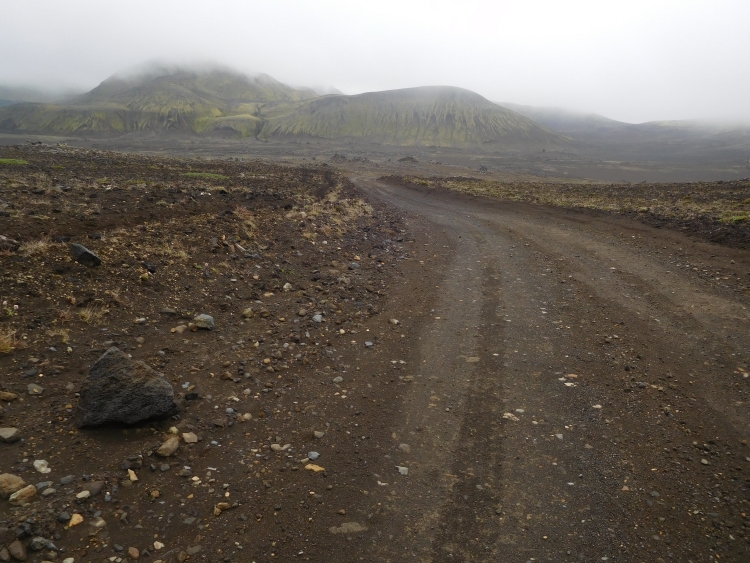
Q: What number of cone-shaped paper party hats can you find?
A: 0